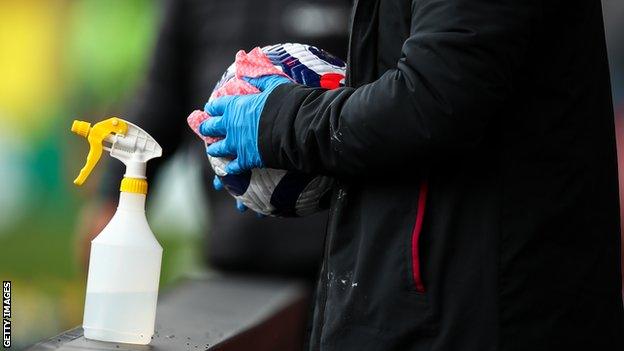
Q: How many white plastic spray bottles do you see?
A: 1